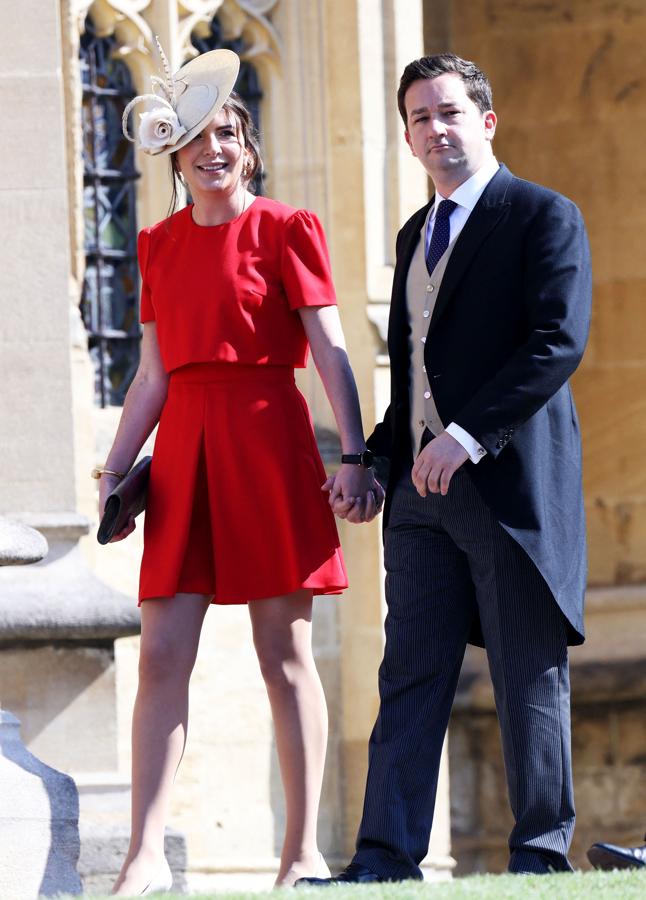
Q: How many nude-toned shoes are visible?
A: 2